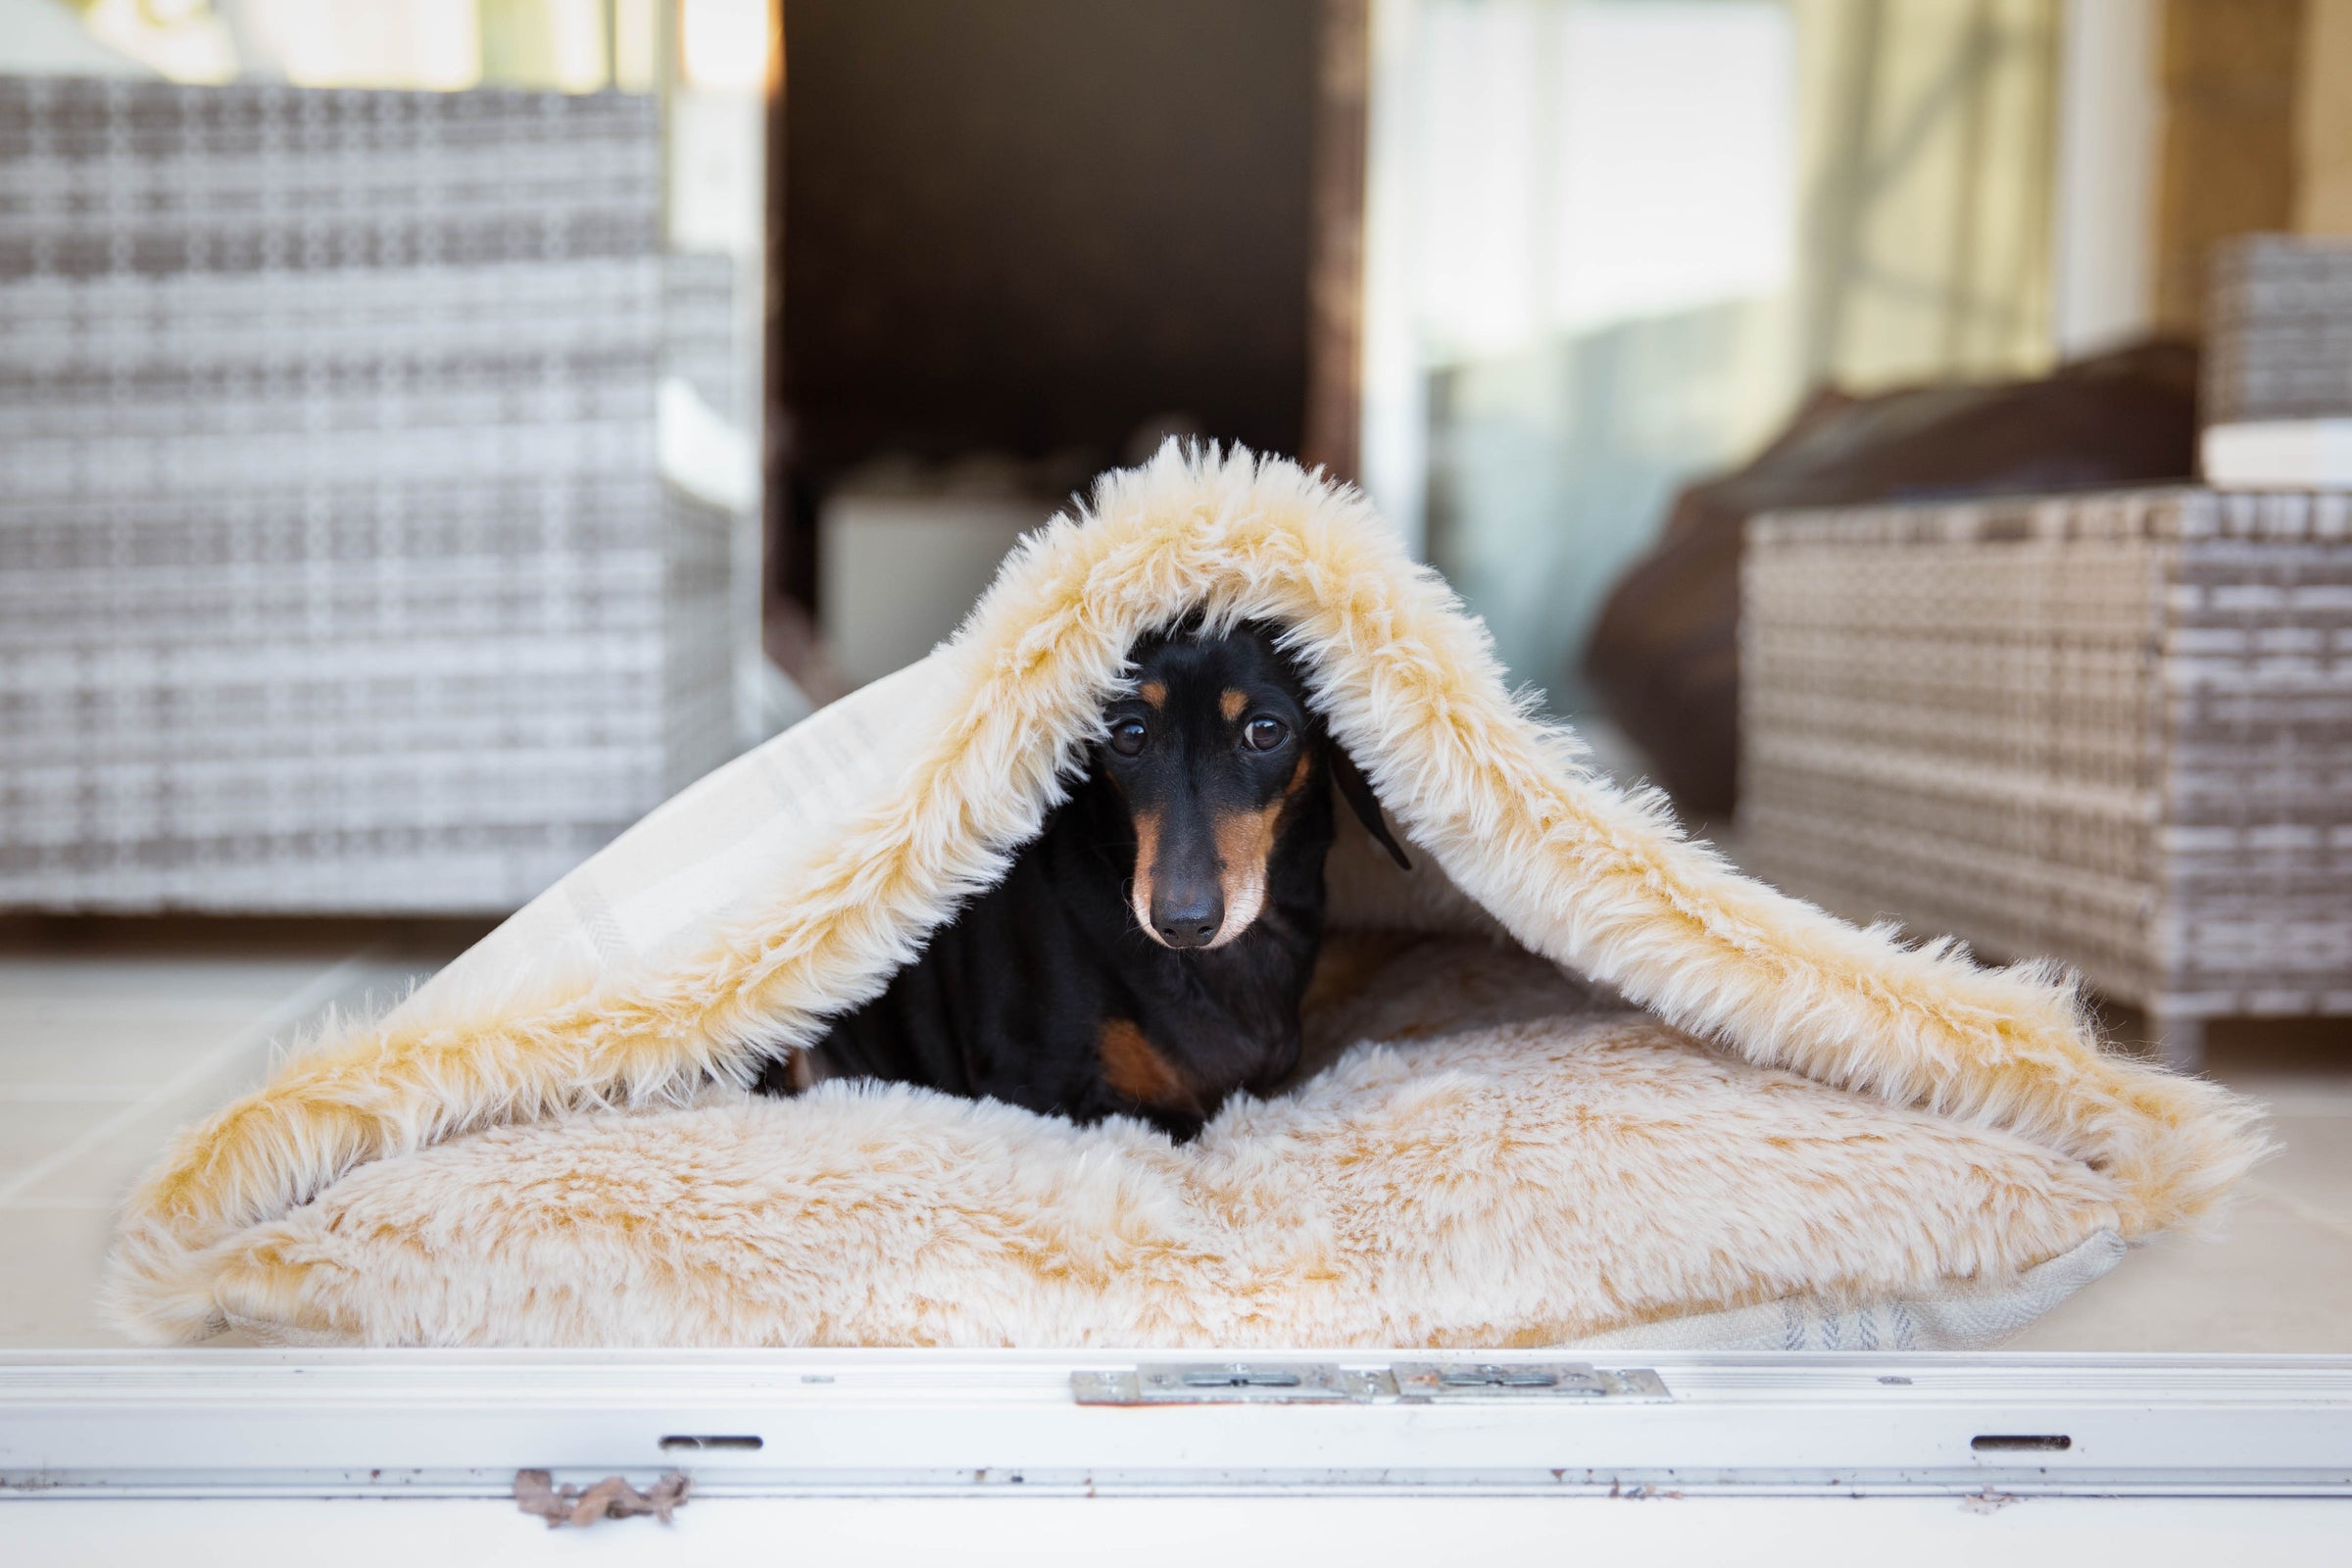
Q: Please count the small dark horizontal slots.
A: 2